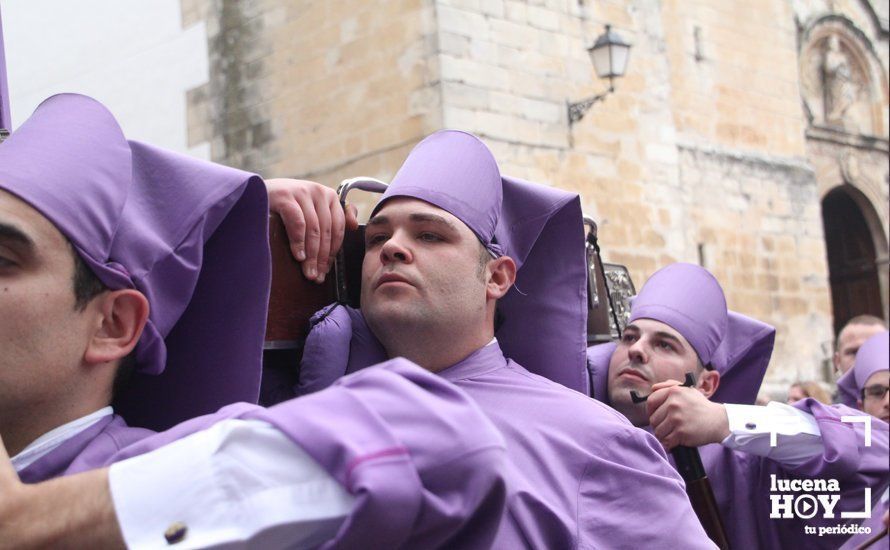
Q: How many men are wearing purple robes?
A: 4